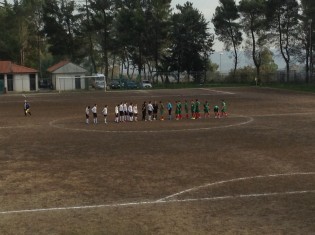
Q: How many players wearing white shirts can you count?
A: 9